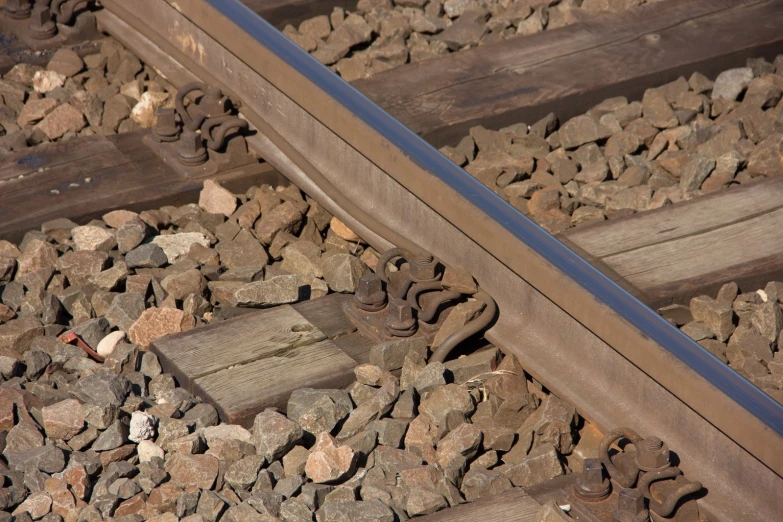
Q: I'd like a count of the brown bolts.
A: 11